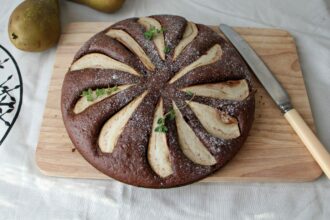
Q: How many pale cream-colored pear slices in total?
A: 11